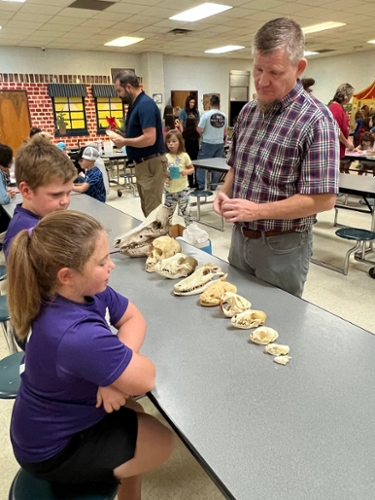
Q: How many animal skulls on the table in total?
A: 10